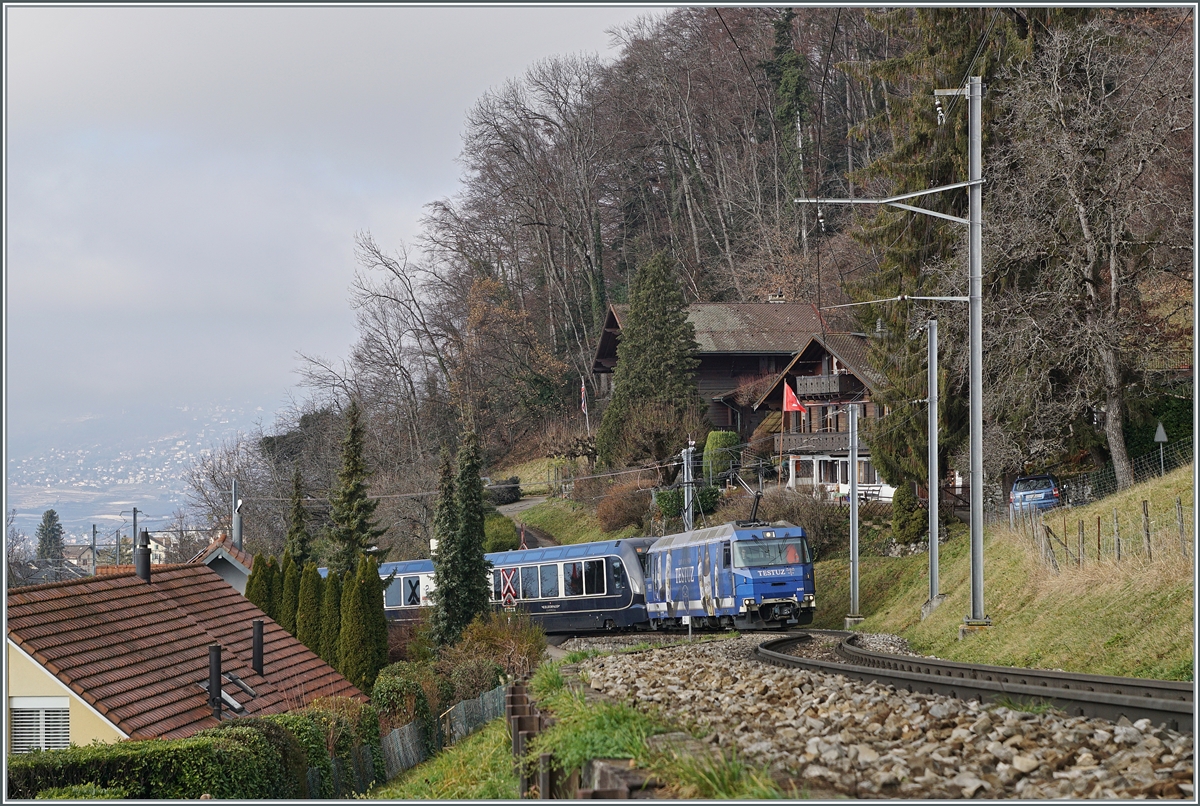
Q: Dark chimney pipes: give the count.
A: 3